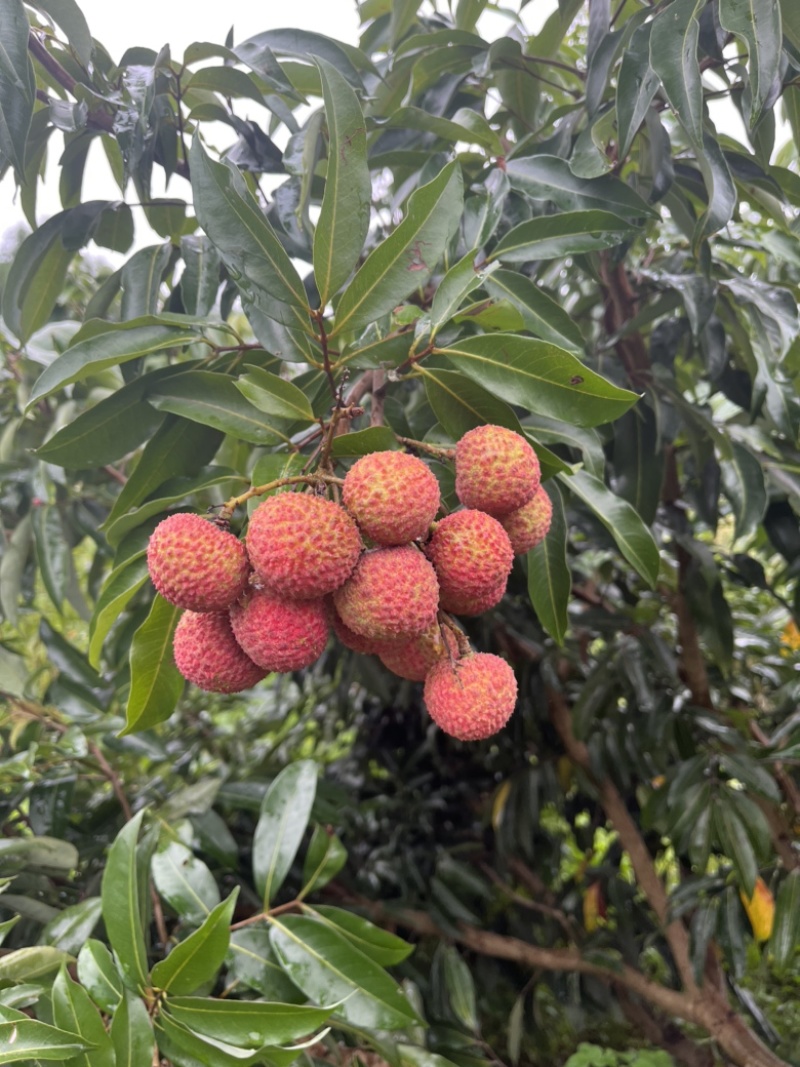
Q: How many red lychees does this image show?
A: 13